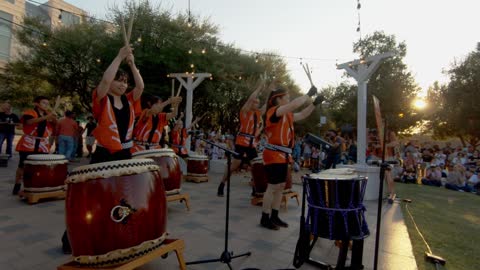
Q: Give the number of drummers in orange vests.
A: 6